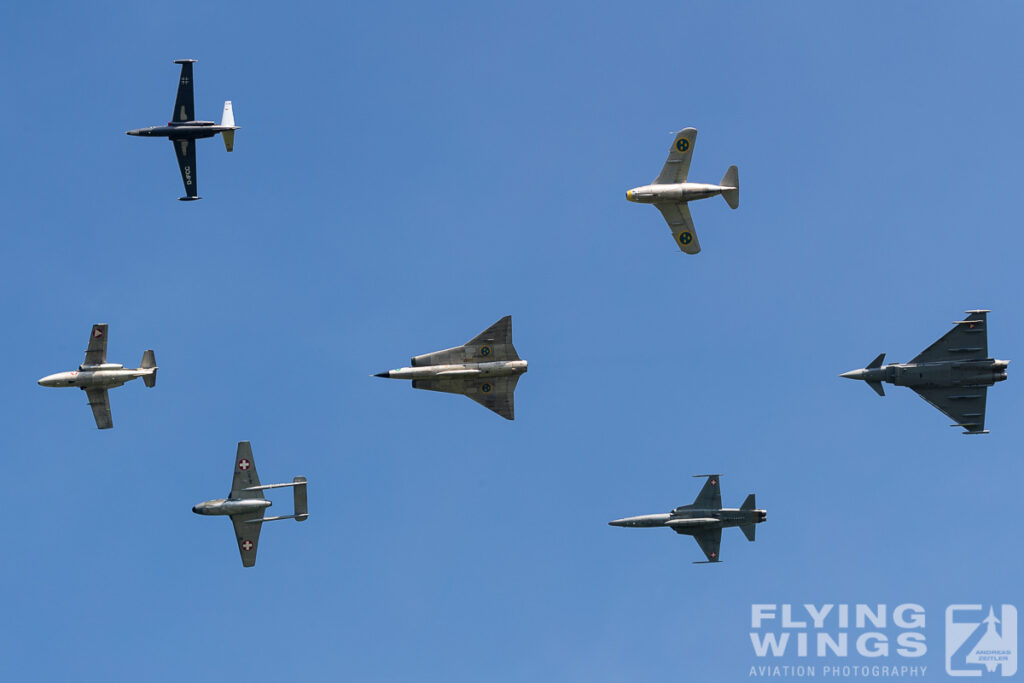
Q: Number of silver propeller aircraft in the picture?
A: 0